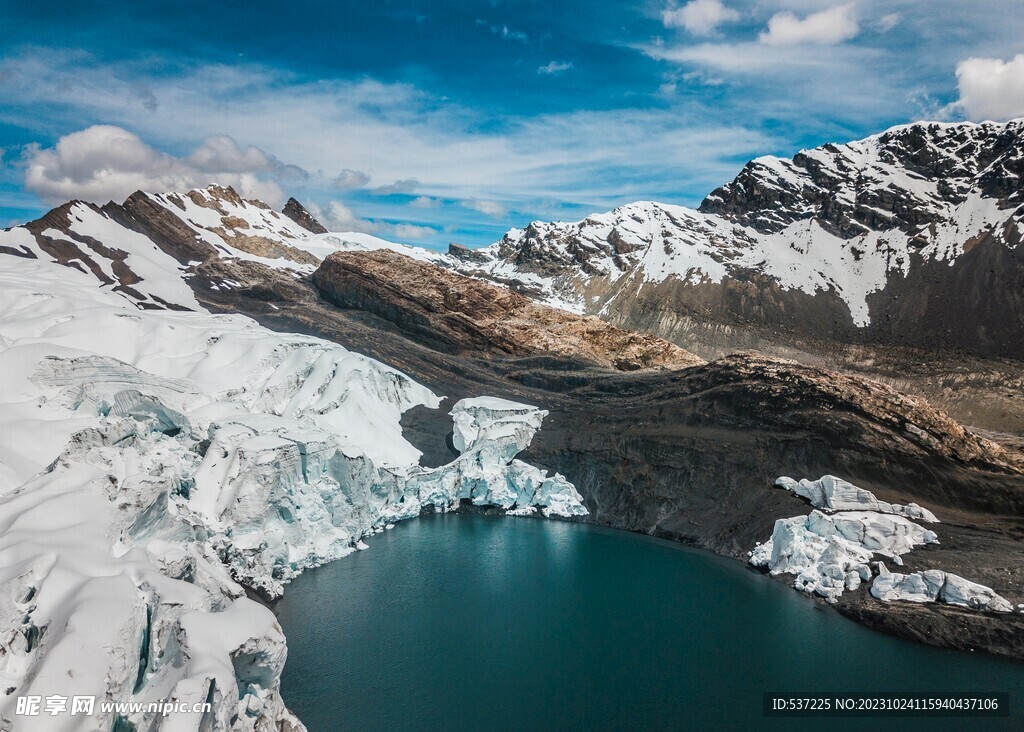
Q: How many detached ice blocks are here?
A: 3